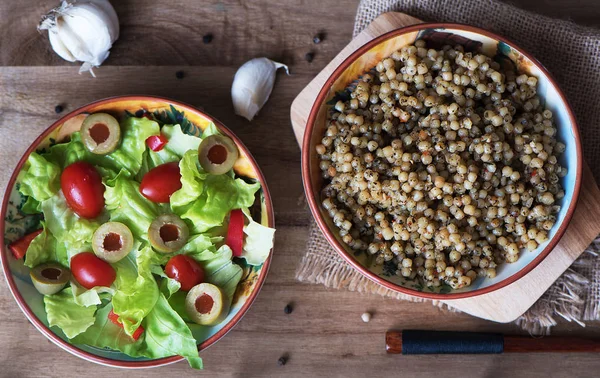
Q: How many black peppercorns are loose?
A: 7